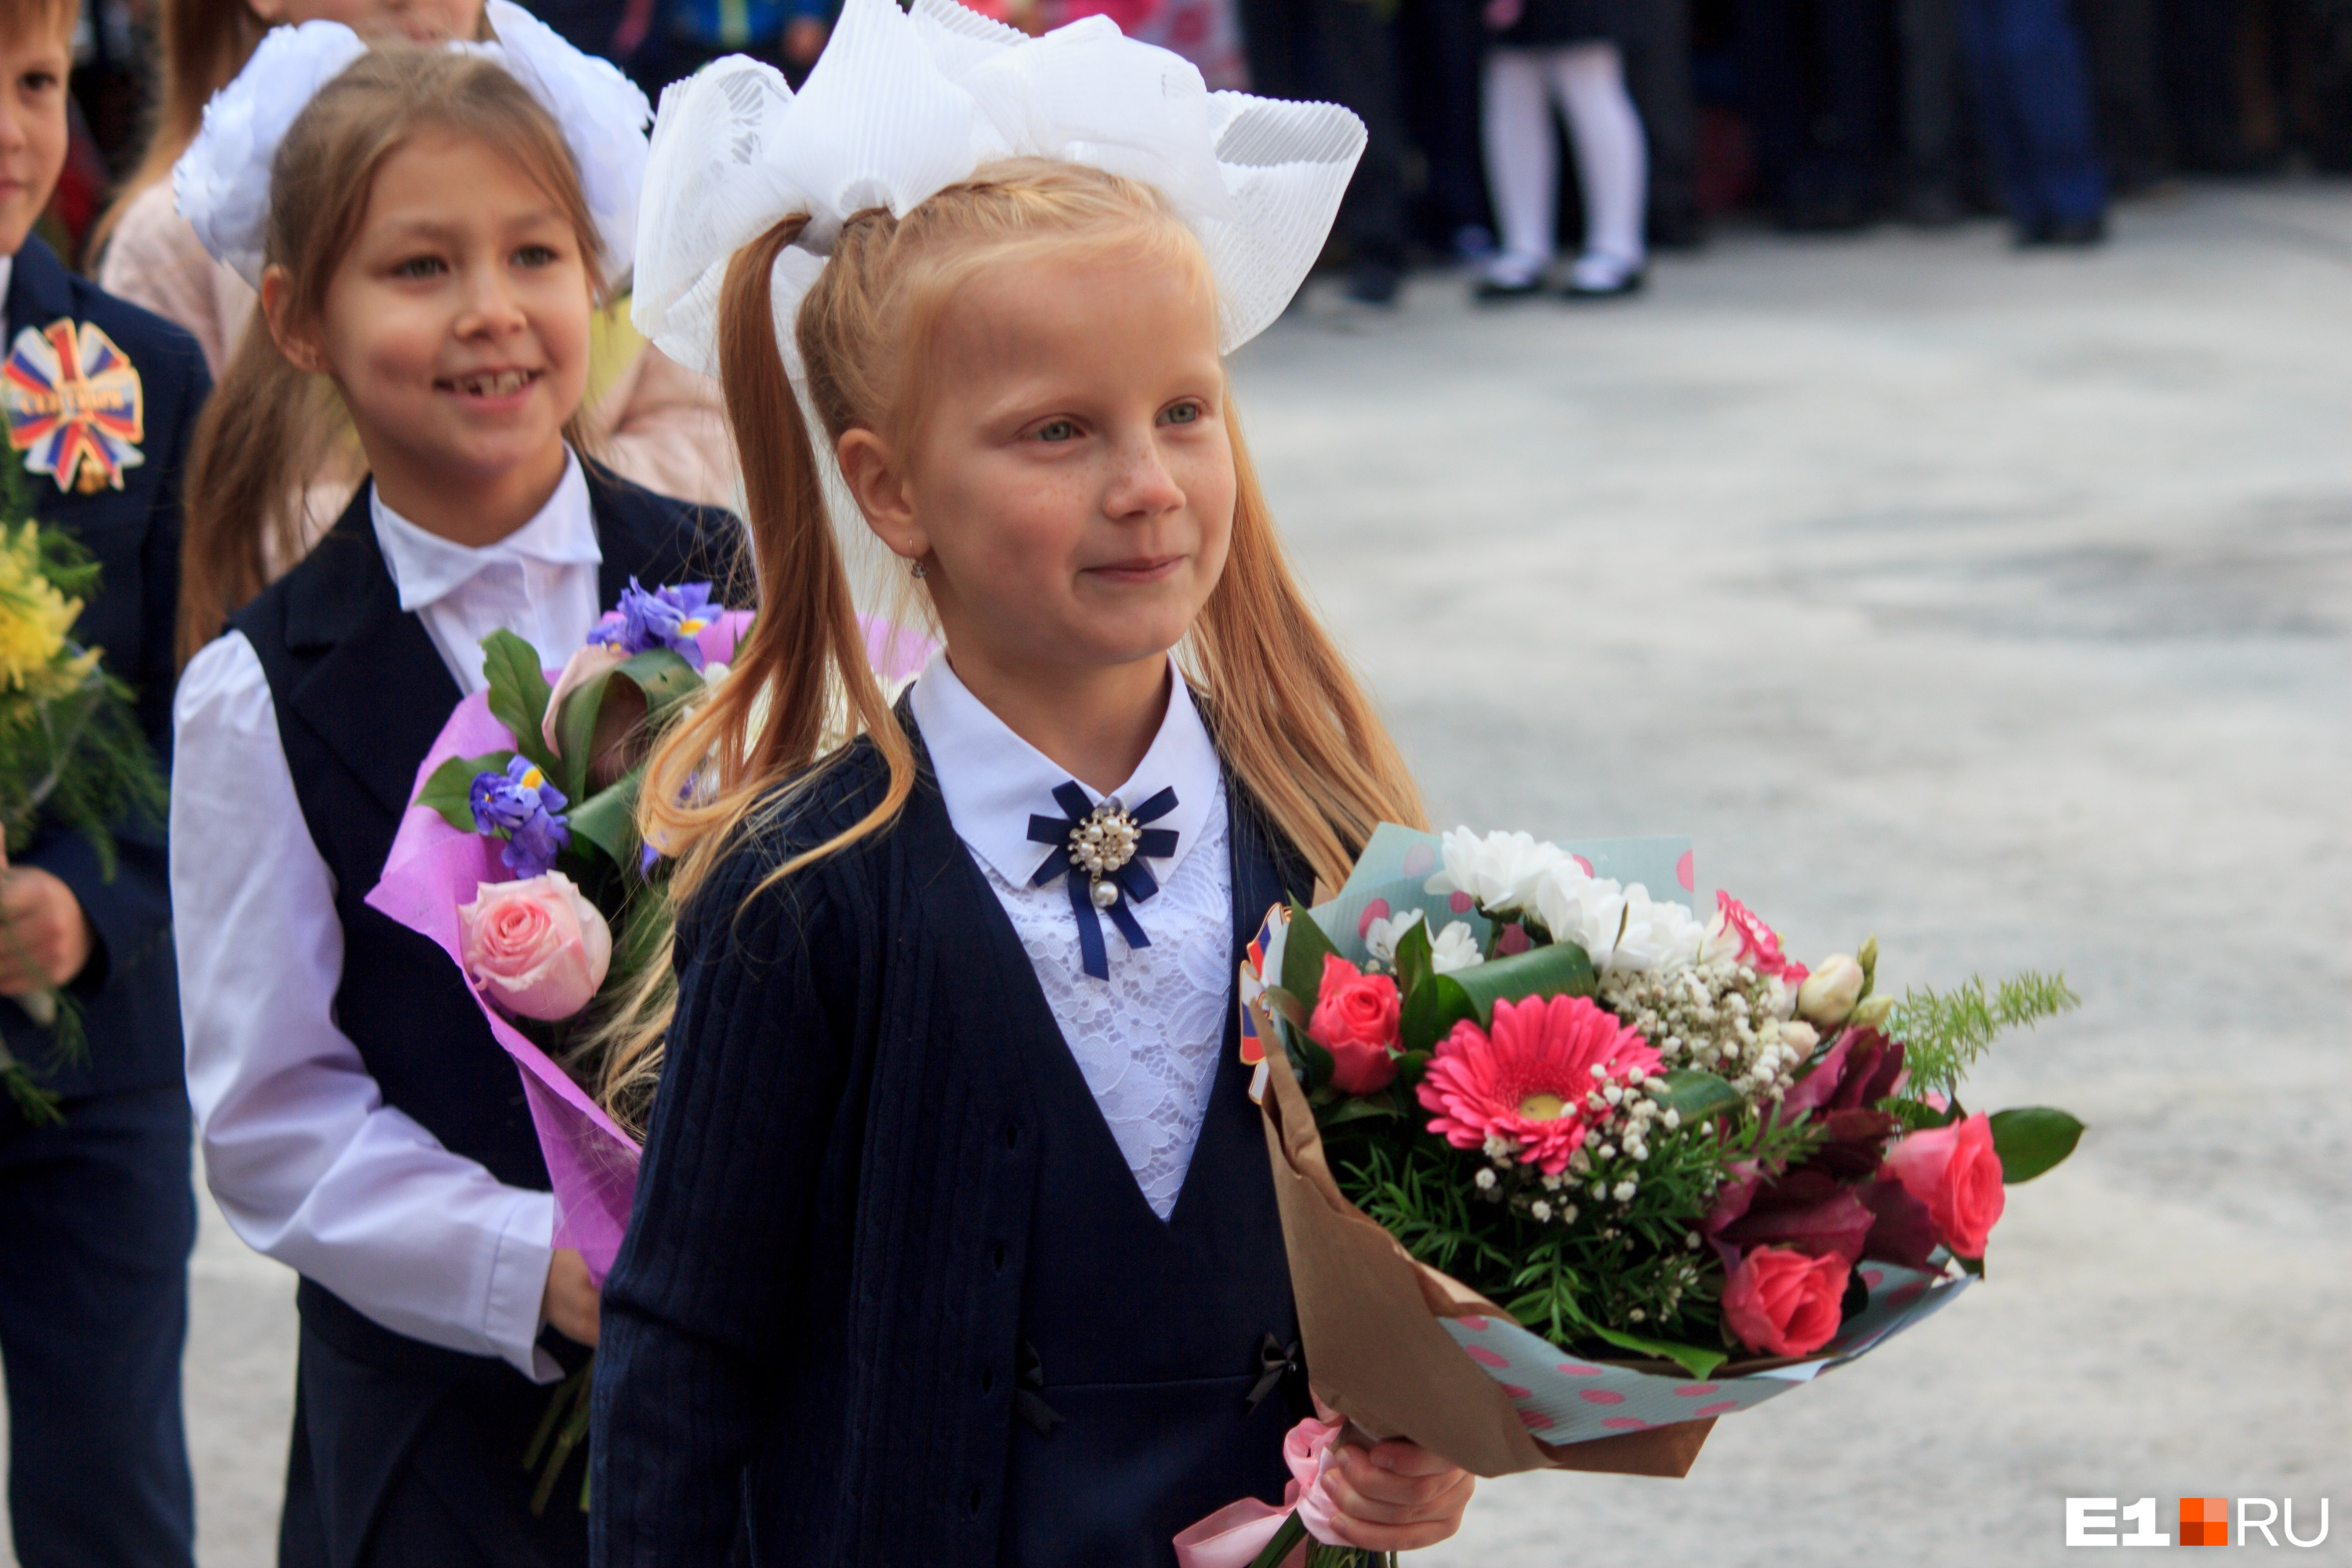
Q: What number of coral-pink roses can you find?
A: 3